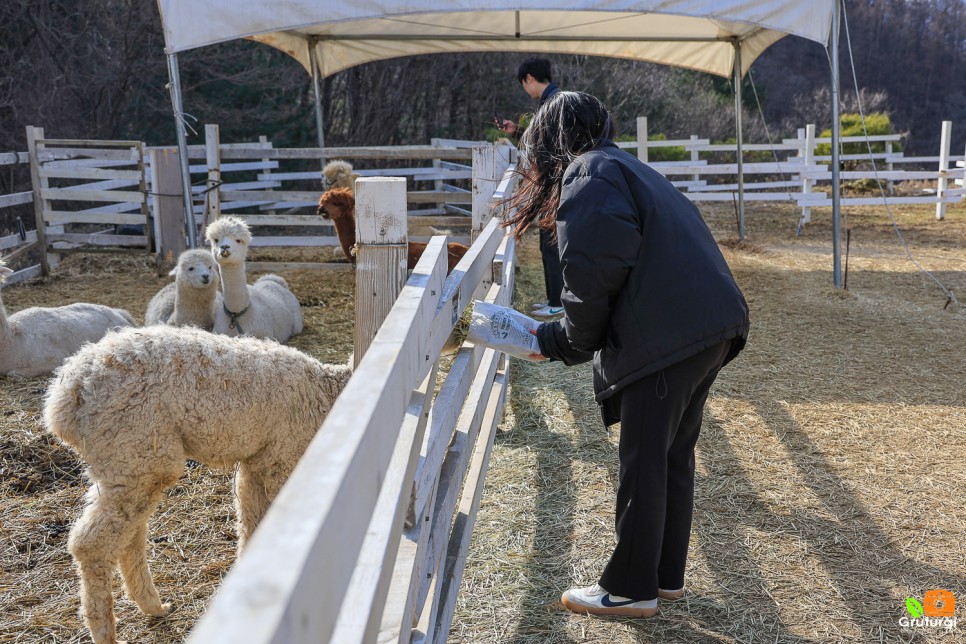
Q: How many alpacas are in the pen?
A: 6